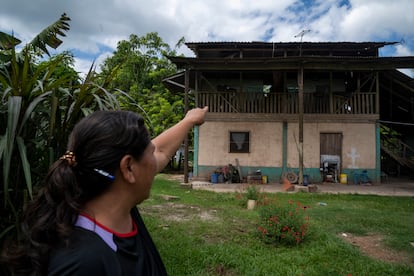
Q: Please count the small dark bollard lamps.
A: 0